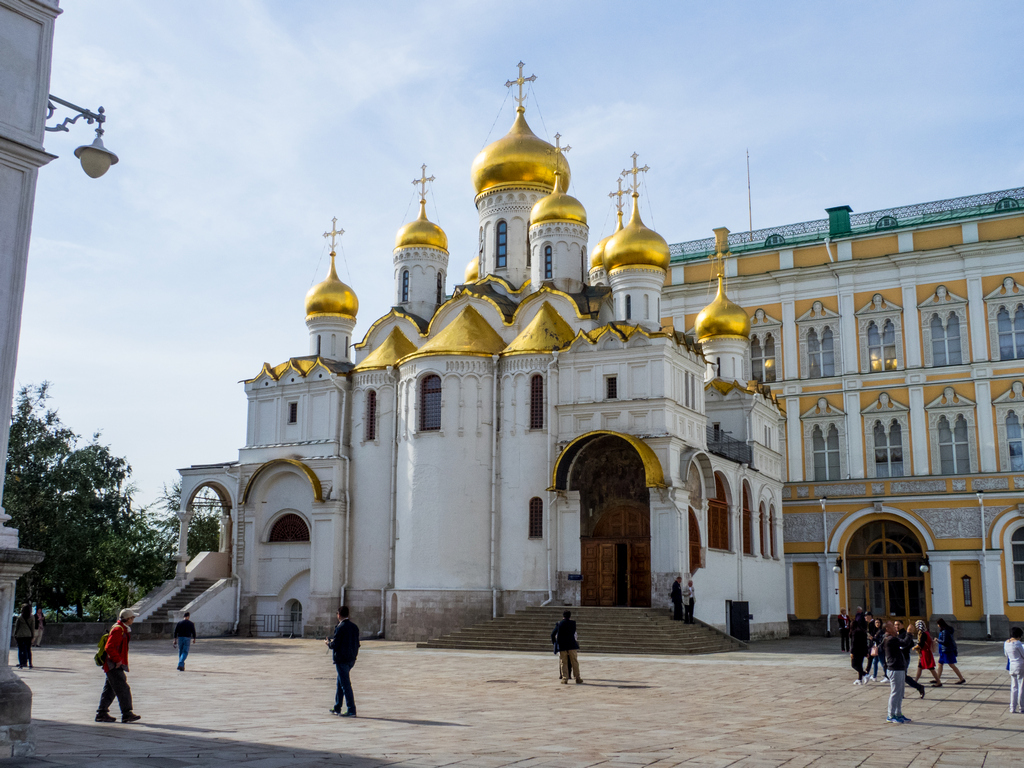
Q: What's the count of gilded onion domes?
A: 8